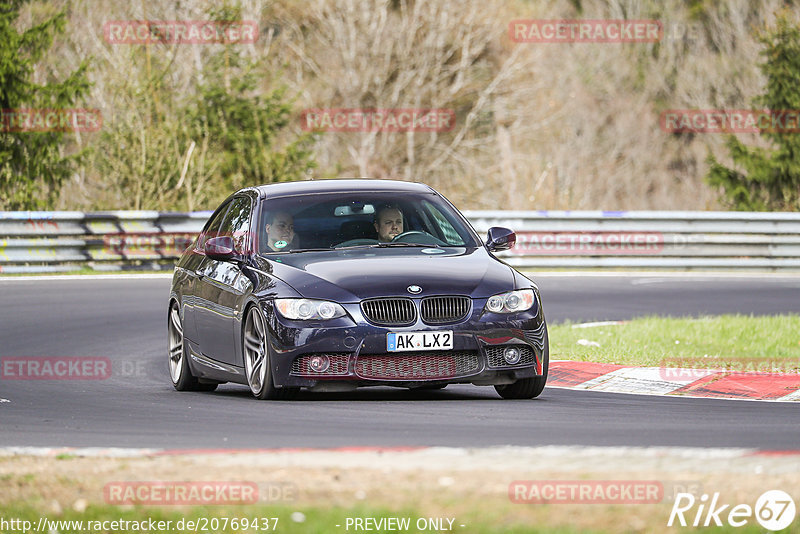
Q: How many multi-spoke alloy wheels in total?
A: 2